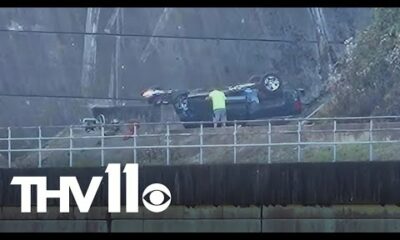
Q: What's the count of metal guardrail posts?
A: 12